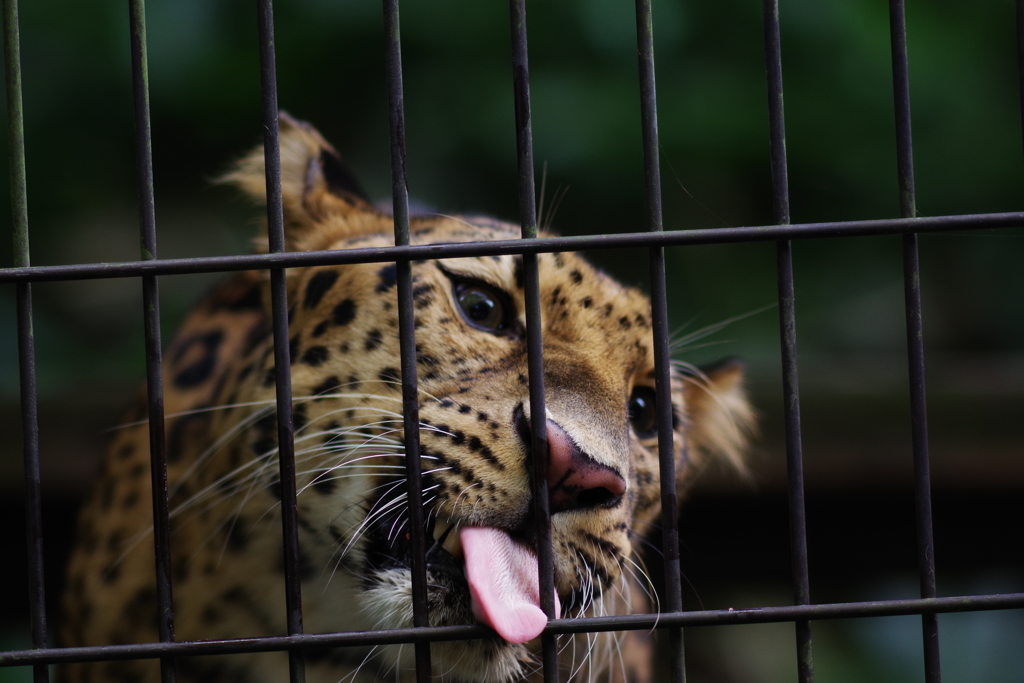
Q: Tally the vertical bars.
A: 8